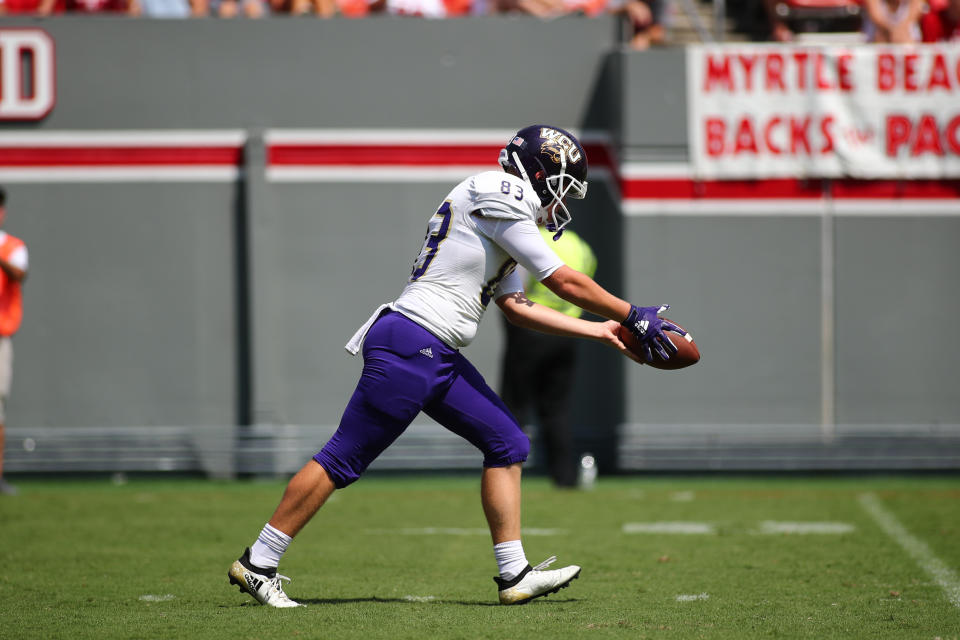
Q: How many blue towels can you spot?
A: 0